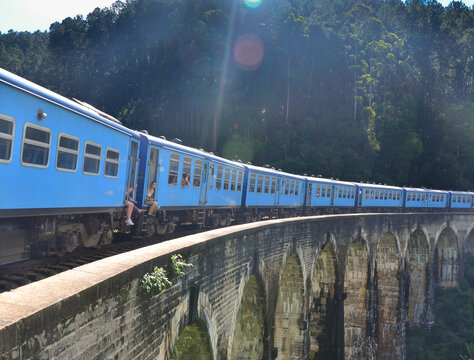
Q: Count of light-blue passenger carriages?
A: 7